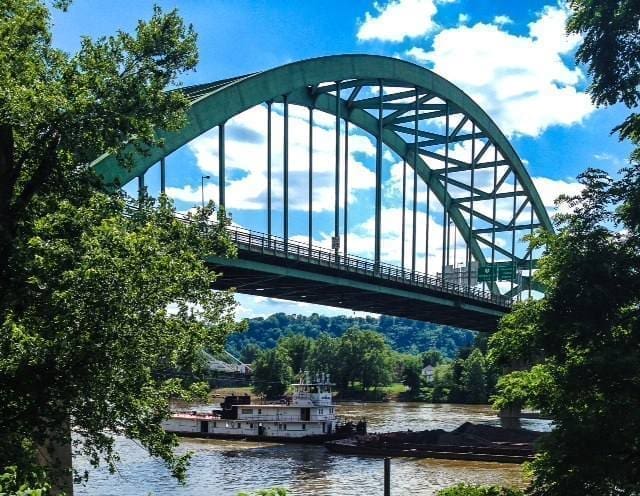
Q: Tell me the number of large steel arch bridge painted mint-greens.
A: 1